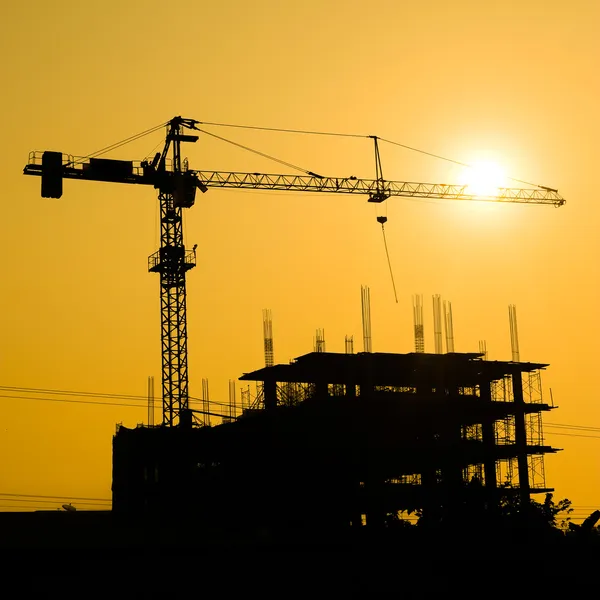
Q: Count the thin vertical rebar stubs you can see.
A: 12